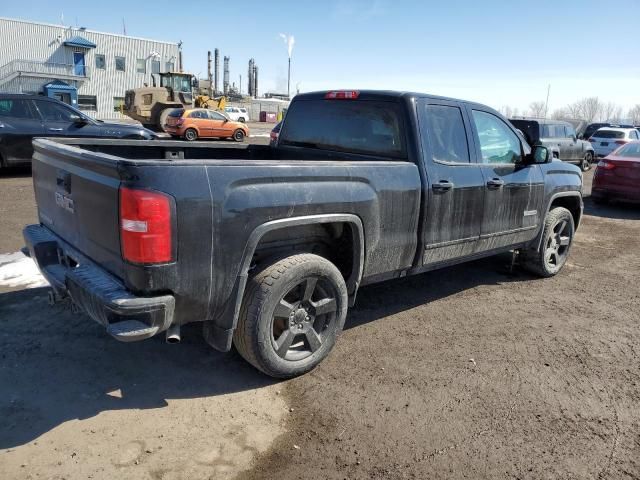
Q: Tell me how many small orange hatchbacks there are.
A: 1